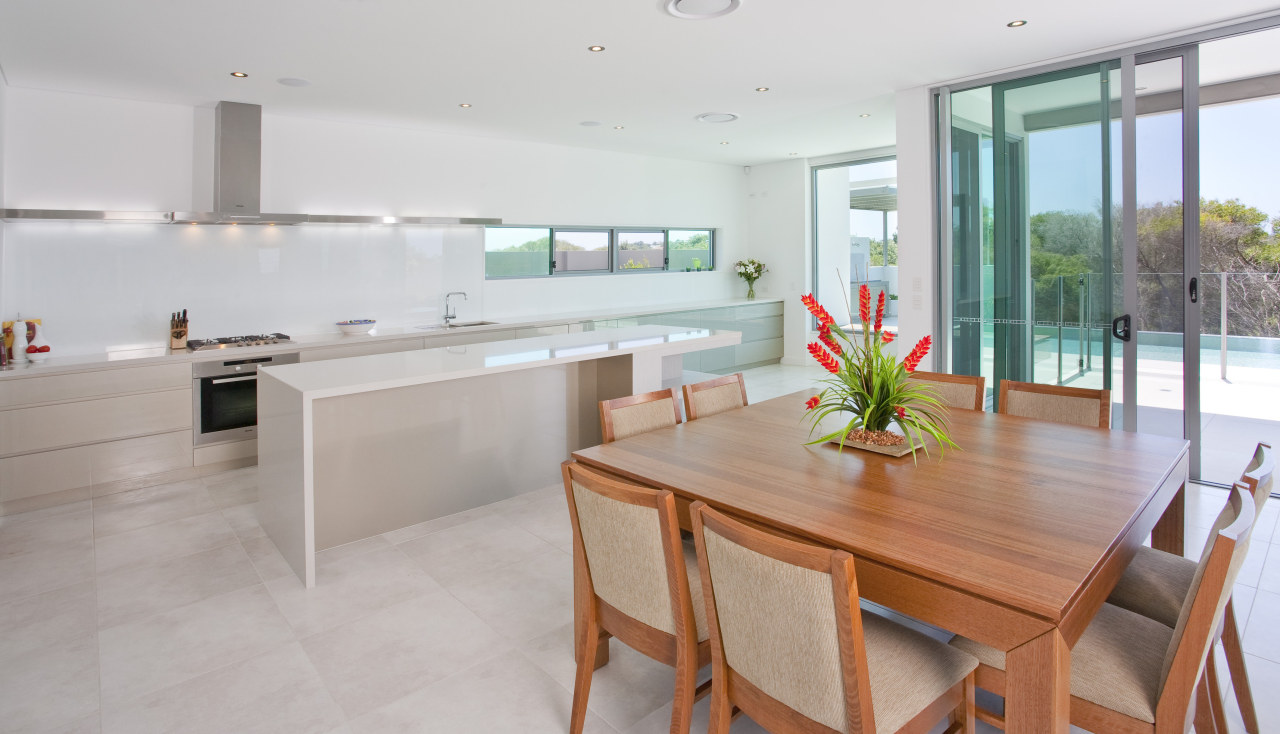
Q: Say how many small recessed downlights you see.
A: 9